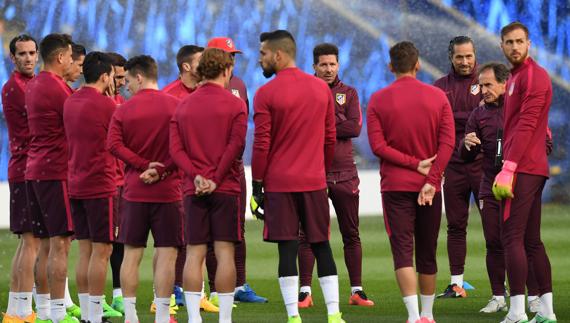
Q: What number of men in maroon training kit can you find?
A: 15